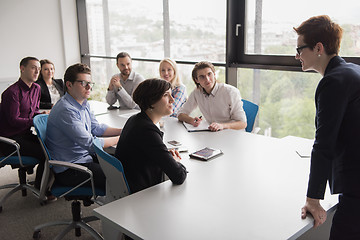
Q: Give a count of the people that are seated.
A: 7